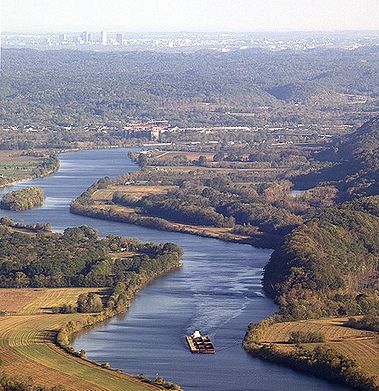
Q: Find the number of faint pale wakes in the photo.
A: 1